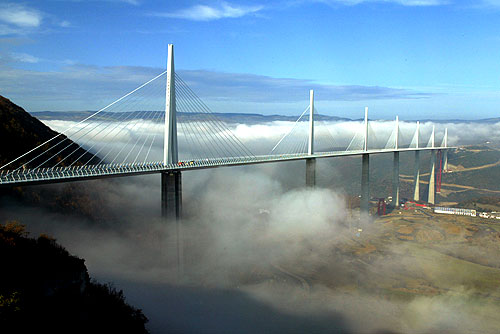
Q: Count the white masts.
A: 7